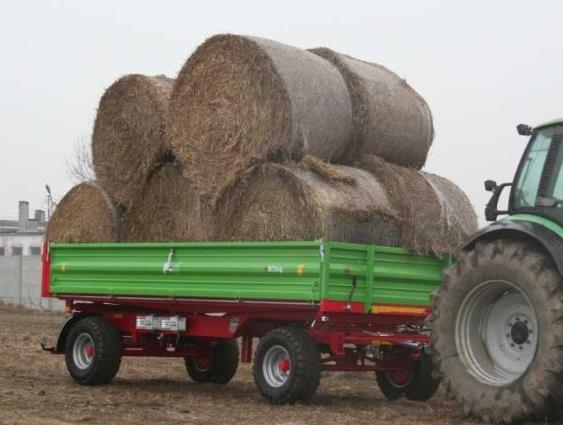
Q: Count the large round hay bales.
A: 7